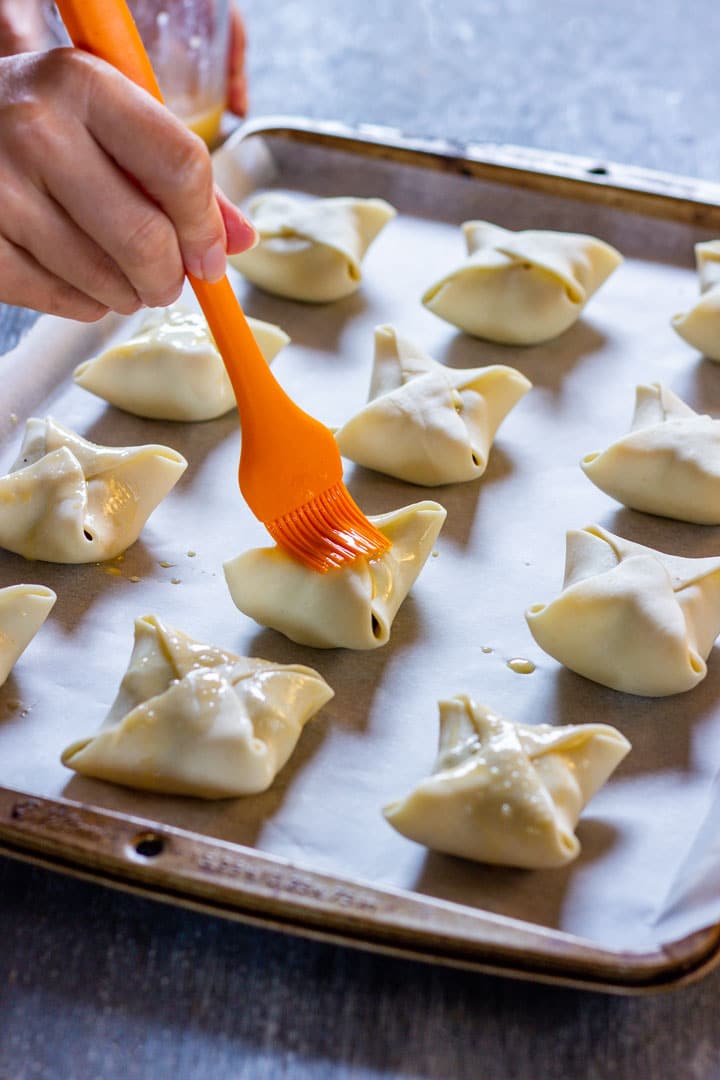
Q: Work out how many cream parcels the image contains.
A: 12